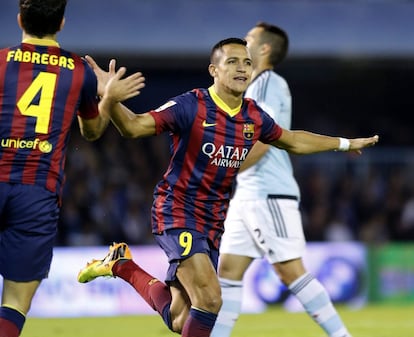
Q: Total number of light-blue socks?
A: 2